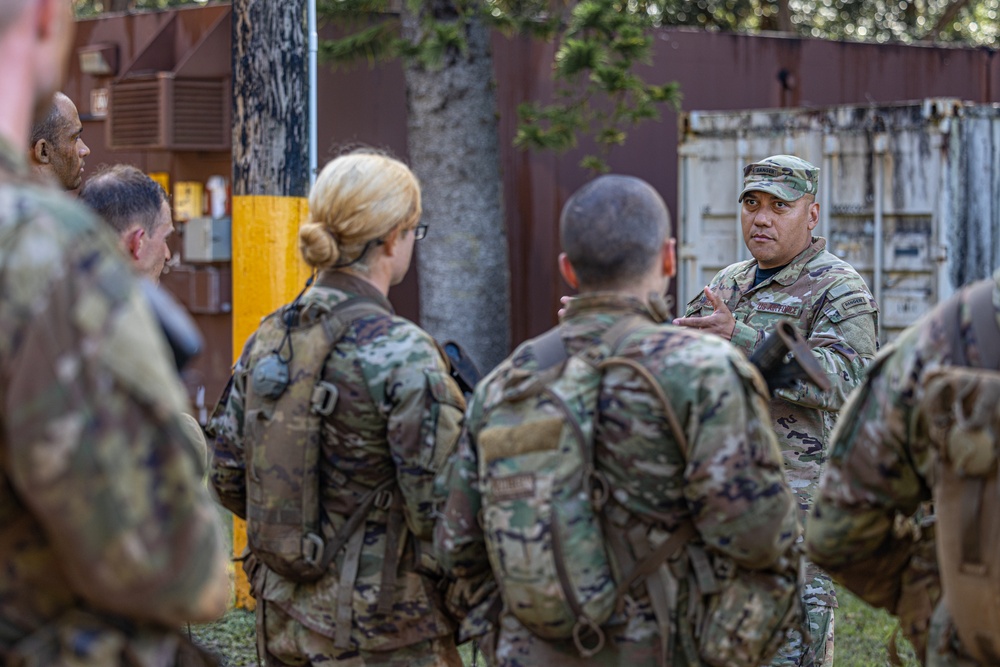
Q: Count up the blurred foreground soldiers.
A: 2